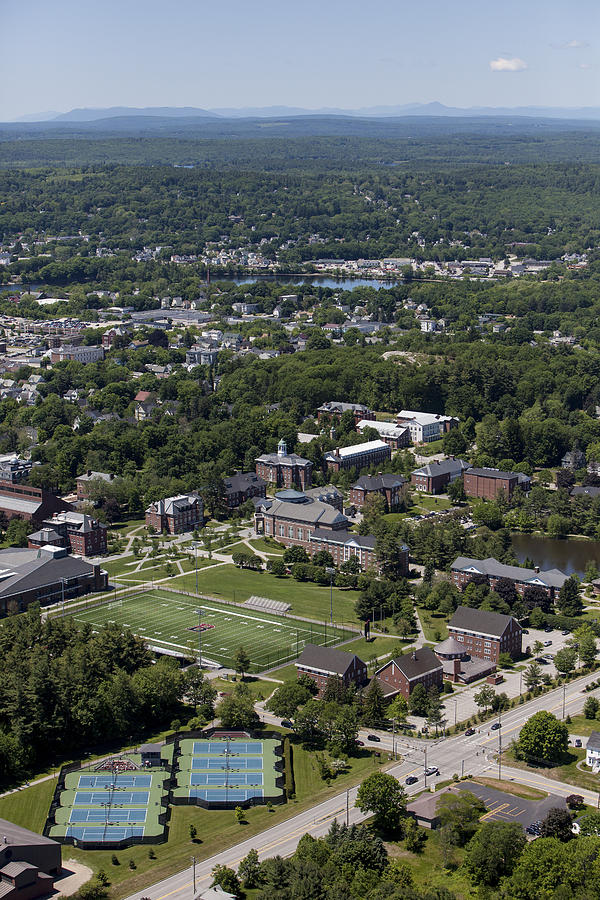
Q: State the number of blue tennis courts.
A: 8